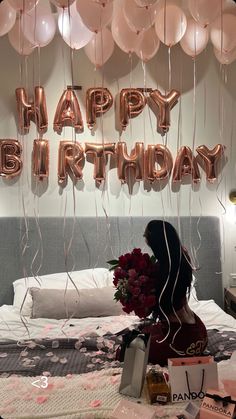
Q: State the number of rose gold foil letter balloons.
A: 13